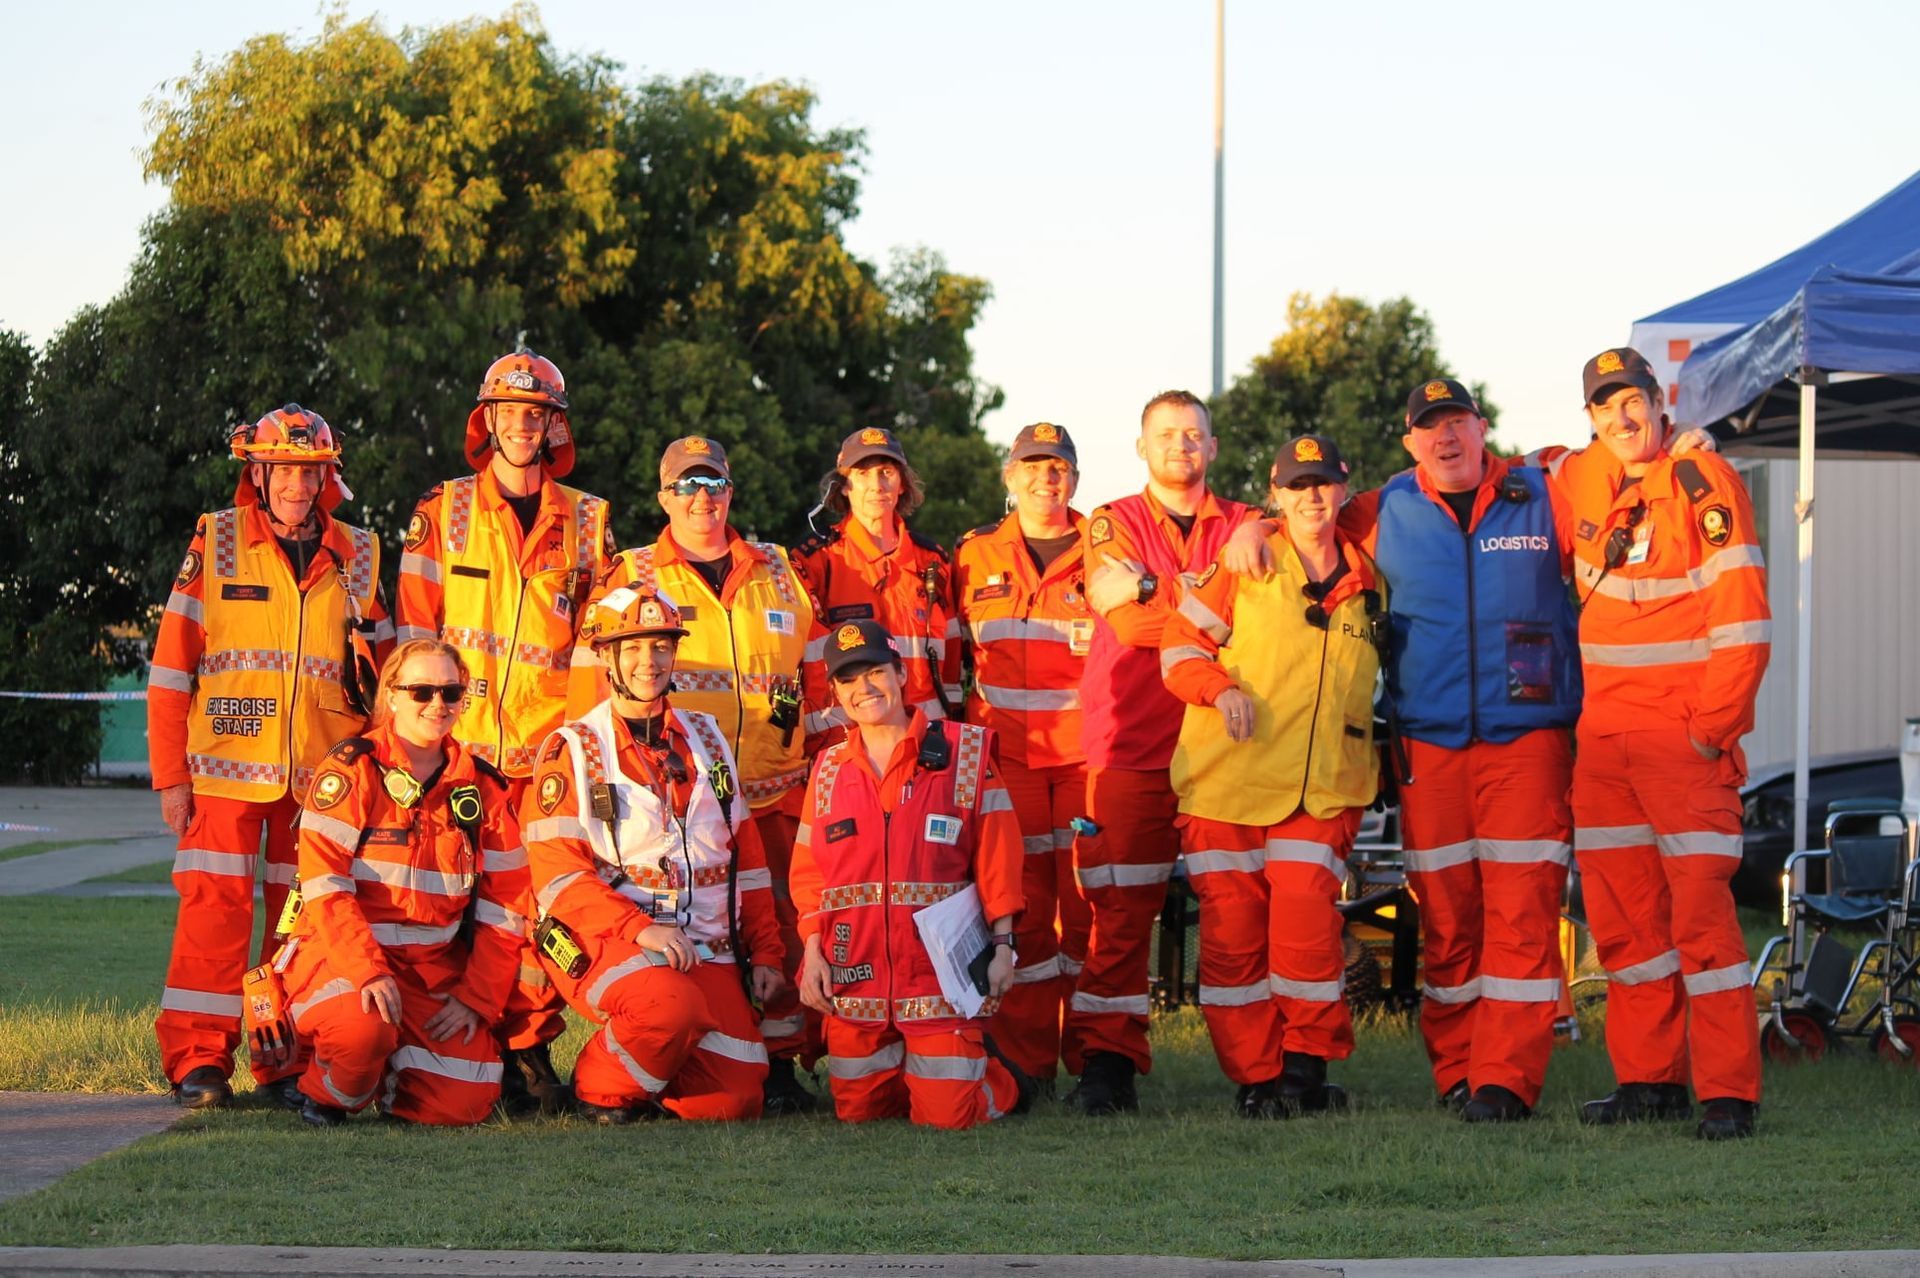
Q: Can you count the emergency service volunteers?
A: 12